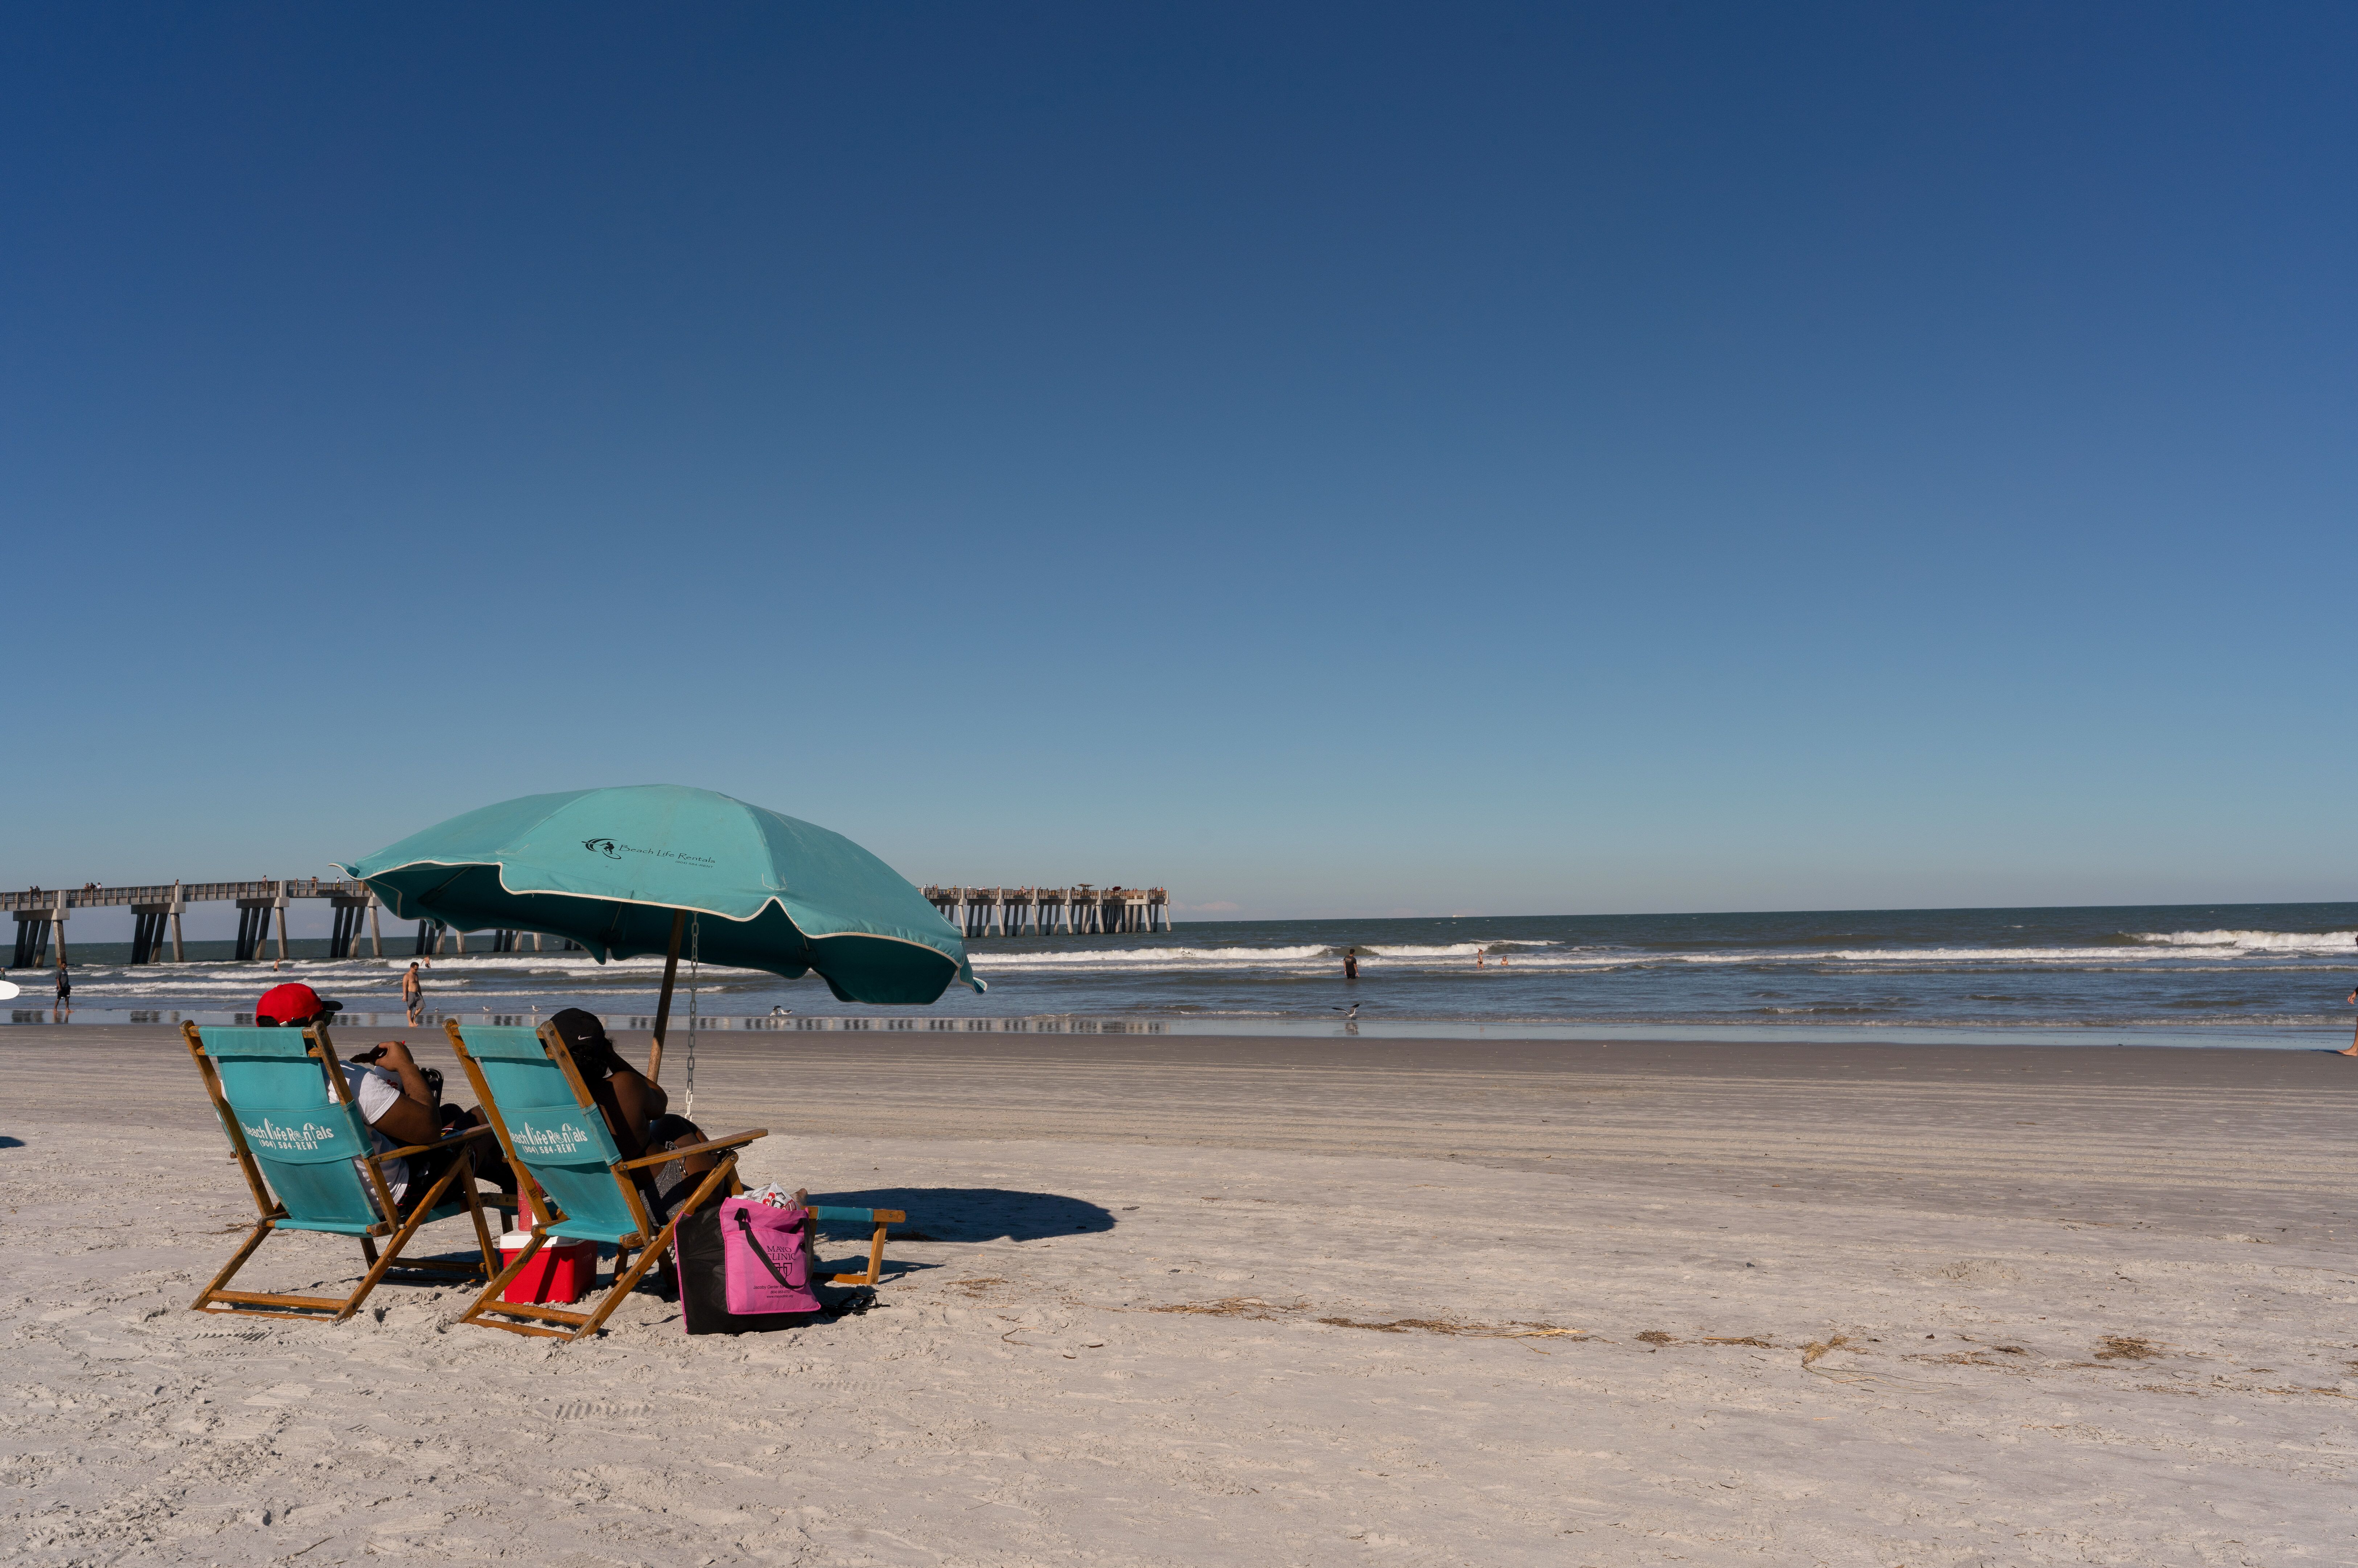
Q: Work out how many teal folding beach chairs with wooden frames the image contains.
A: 2